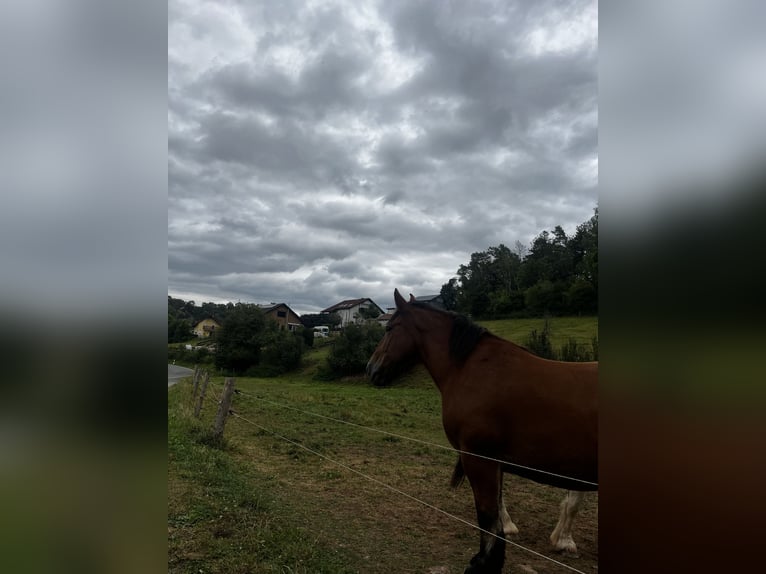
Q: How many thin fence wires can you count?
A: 2